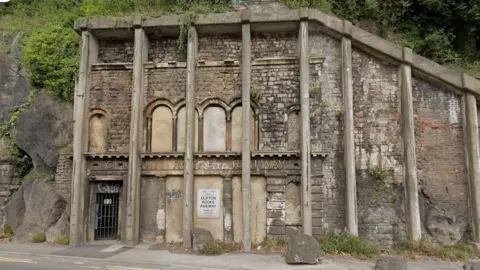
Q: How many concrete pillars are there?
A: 8